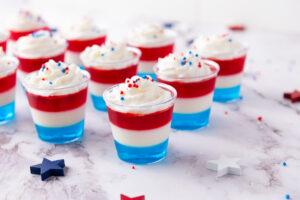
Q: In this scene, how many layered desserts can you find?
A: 11